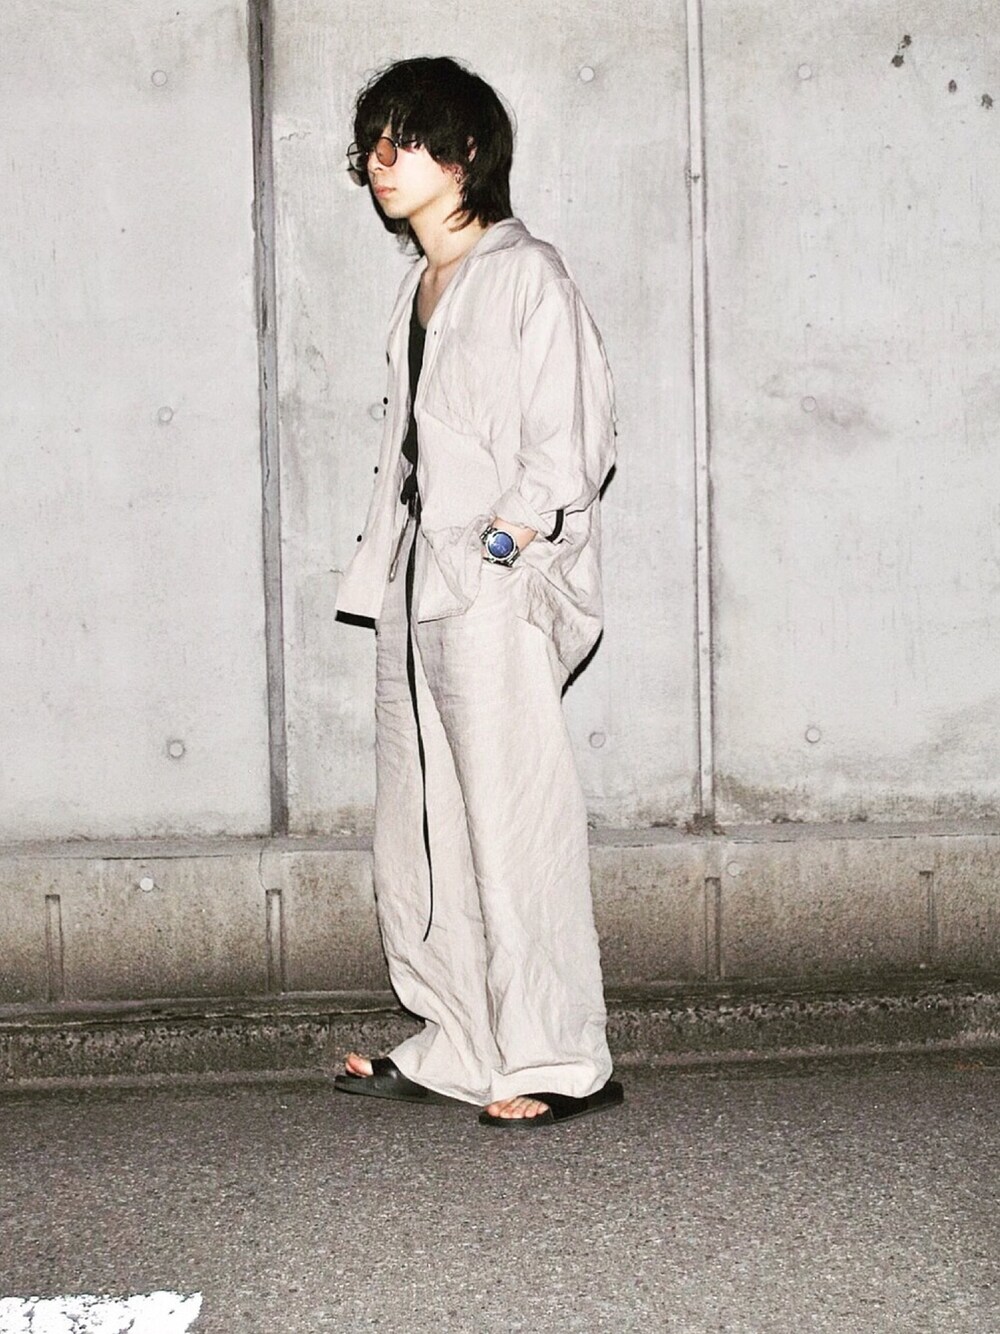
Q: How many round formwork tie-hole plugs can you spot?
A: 11